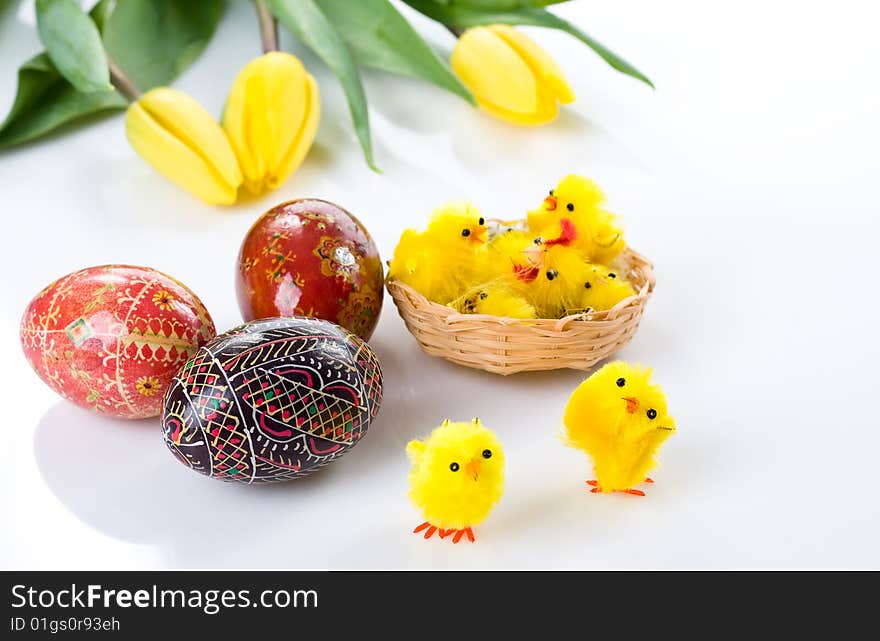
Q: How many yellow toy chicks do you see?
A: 7